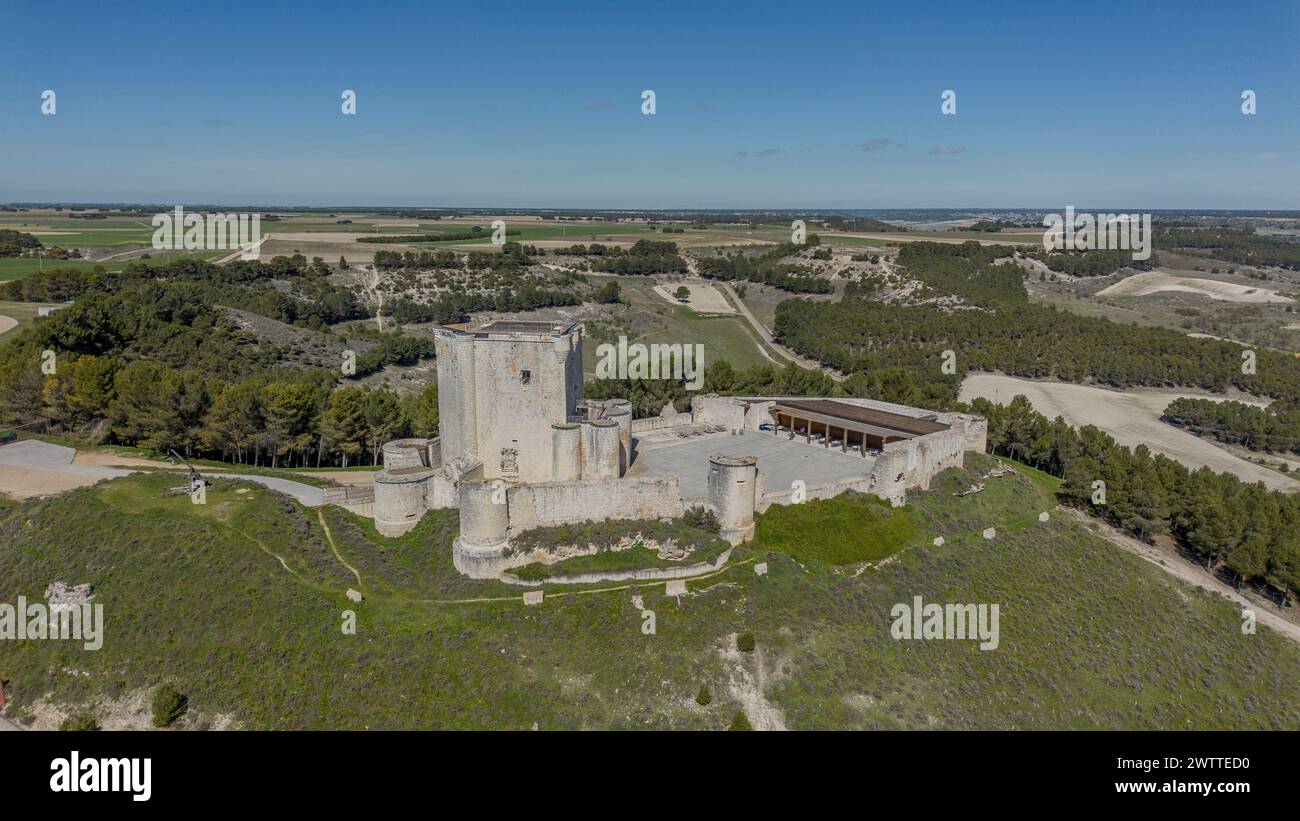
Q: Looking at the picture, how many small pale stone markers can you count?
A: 7